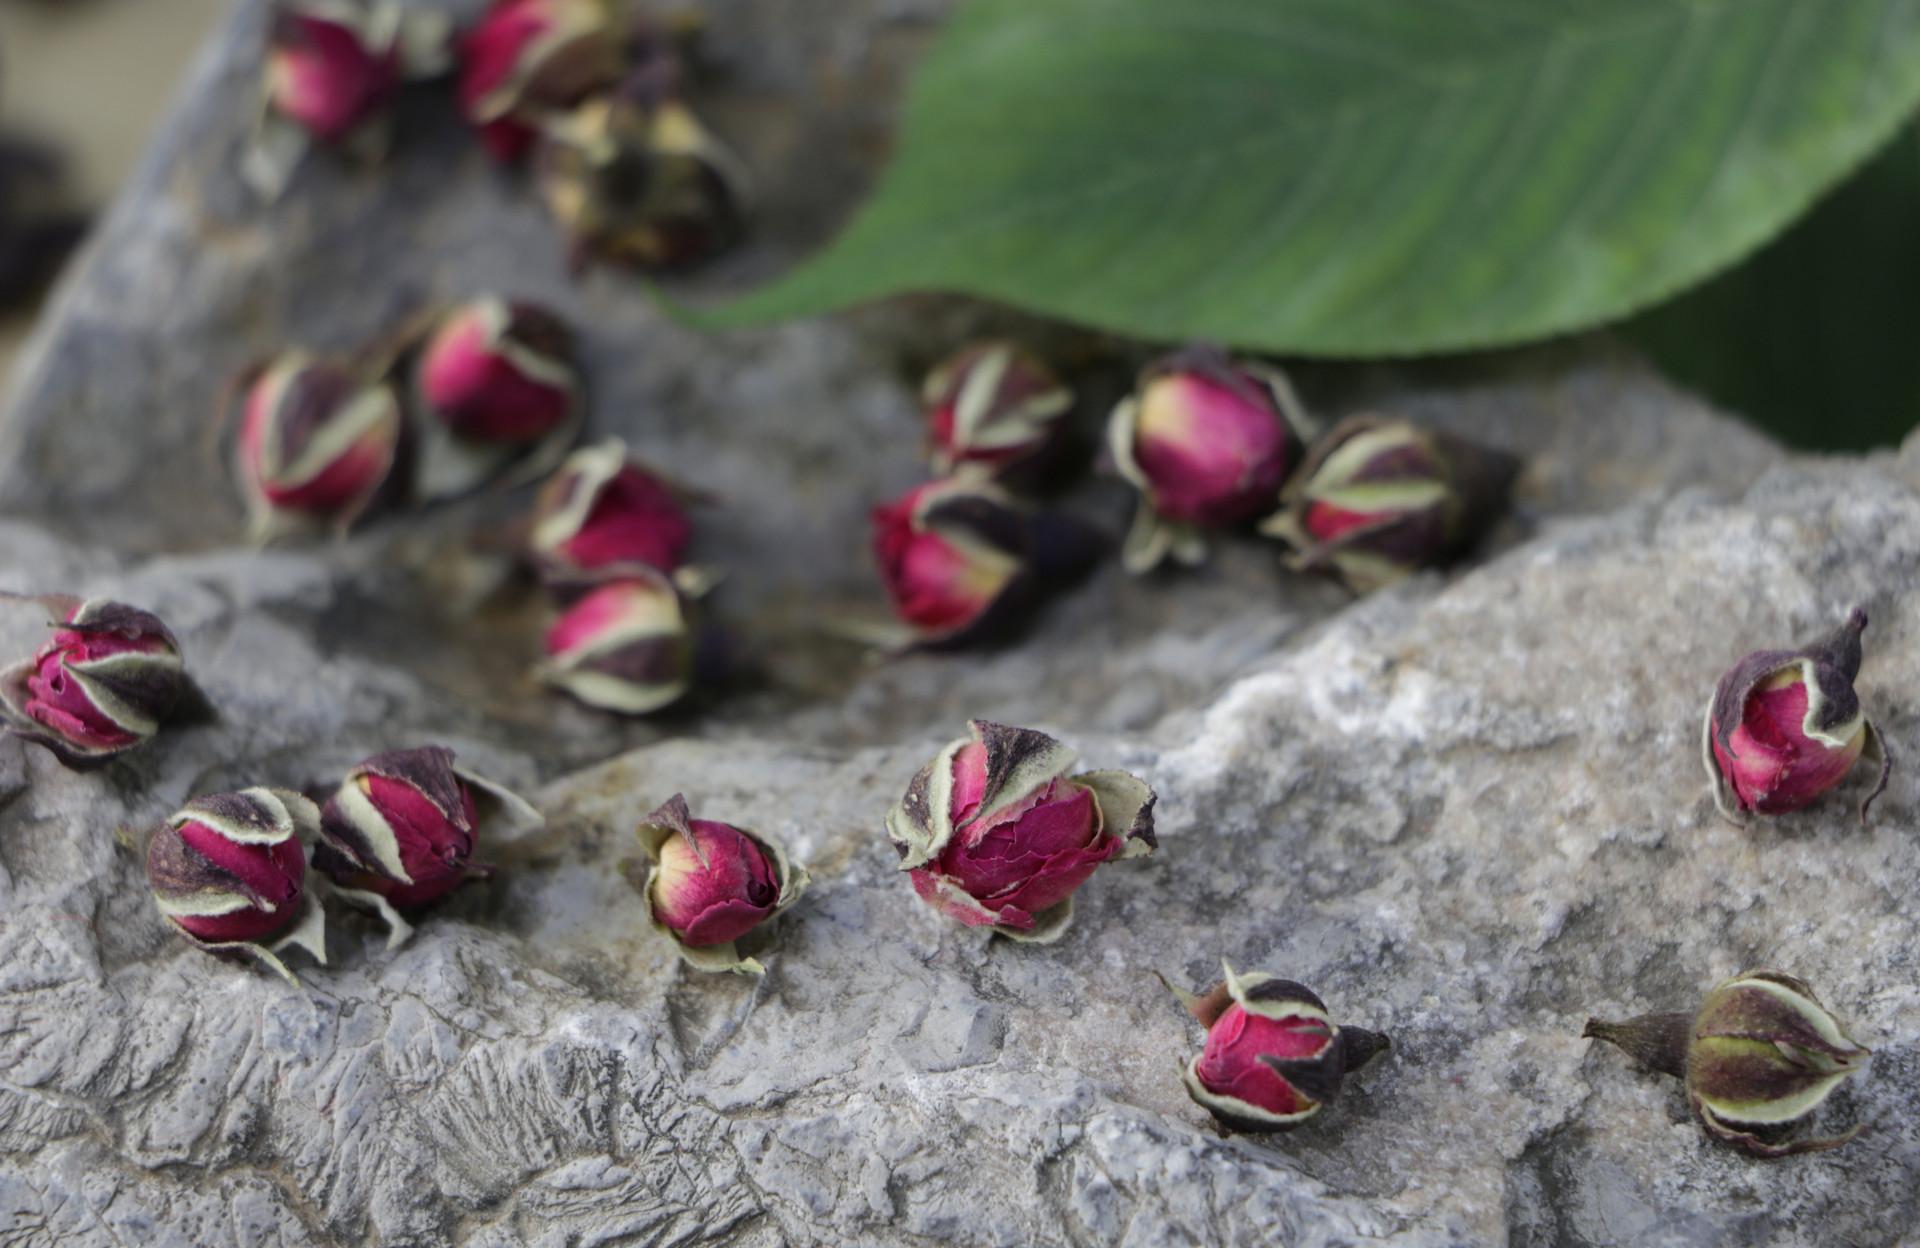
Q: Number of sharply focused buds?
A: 8